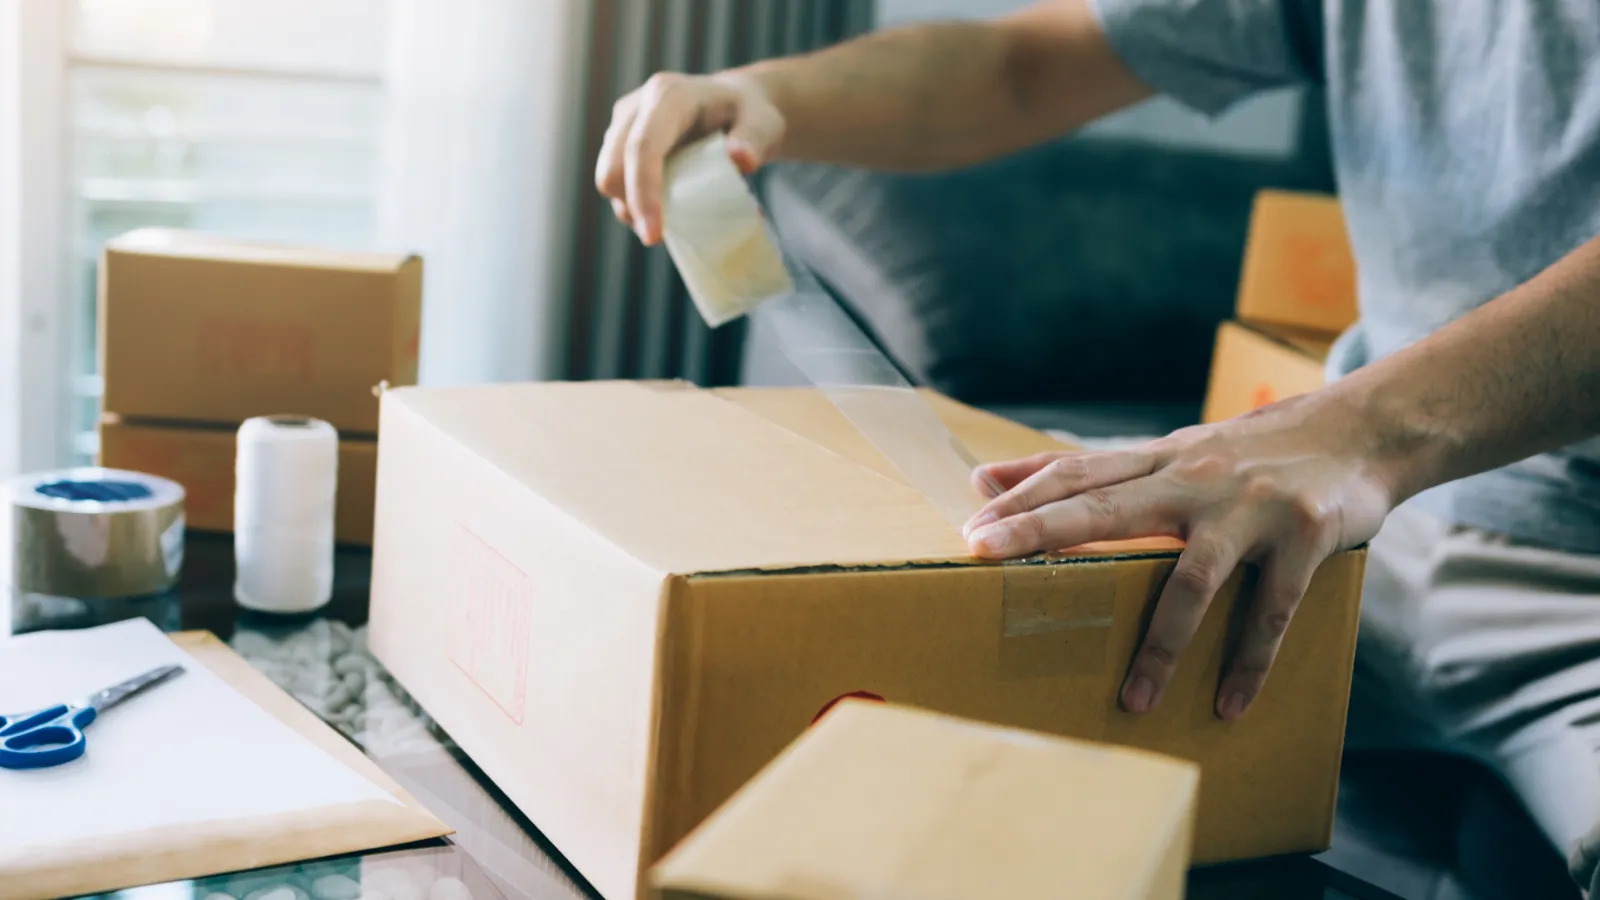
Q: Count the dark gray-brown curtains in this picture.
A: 1